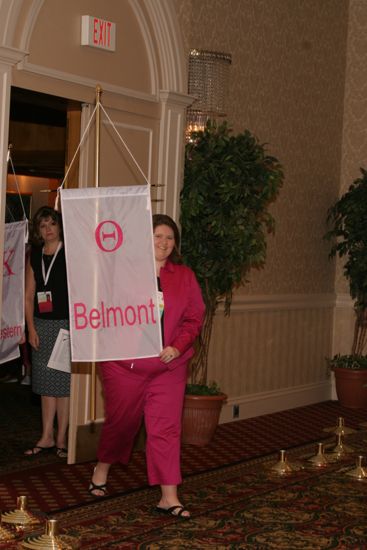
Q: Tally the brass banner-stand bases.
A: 7